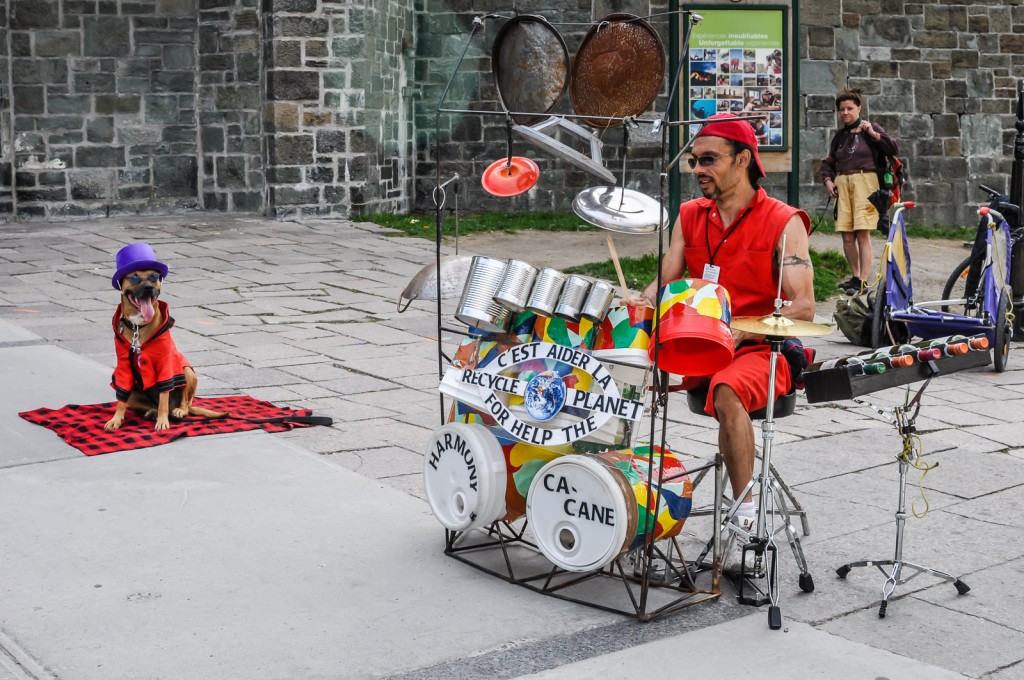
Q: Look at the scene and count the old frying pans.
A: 2